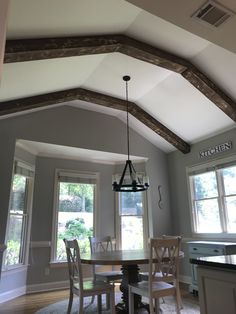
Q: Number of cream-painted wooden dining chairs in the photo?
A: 4